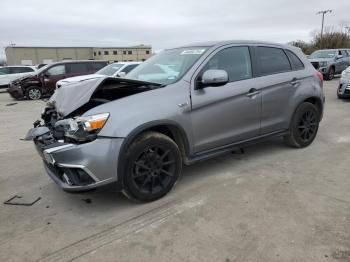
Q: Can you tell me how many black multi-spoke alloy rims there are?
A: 2